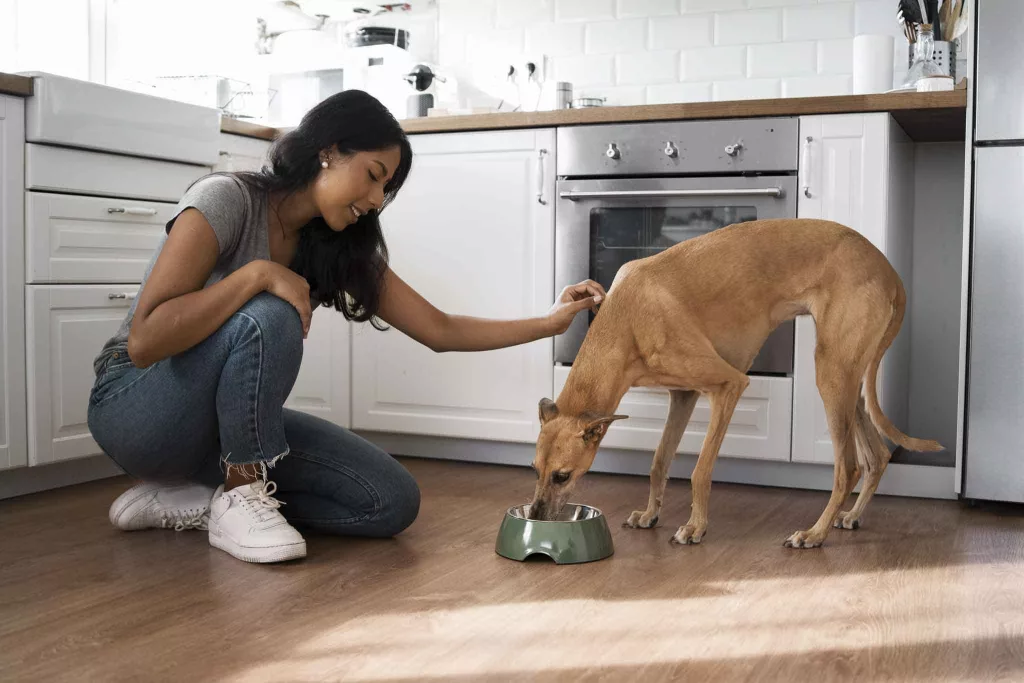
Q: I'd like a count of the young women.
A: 1